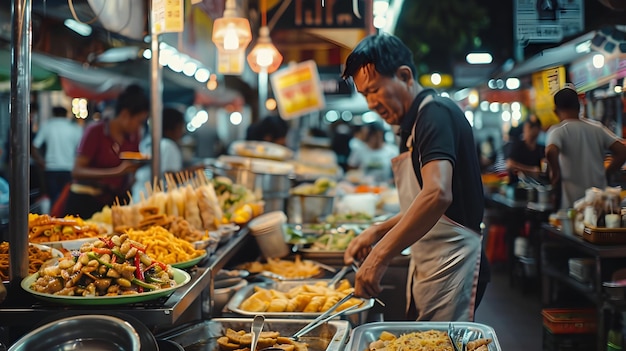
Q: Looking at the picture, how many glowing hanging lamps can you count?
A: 2